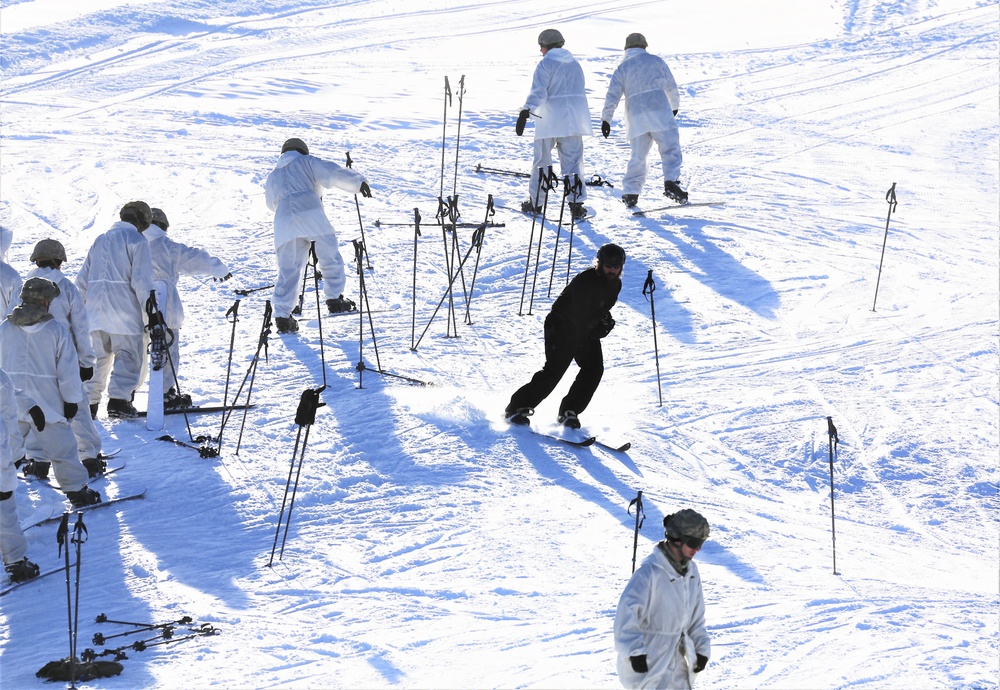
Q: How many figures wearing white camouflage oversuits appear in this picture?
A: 10